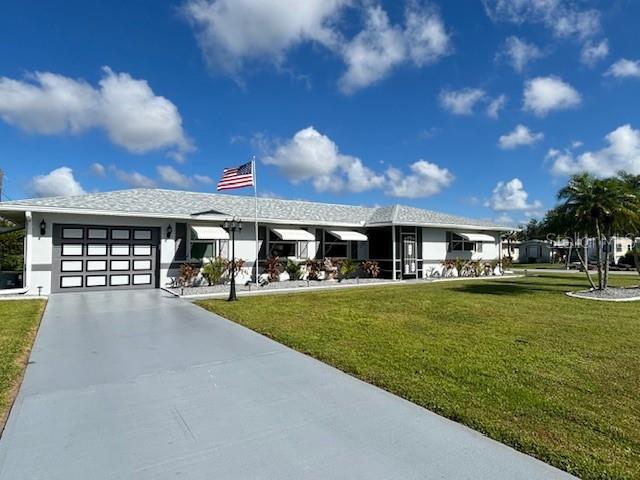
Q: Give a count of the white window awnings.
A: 4